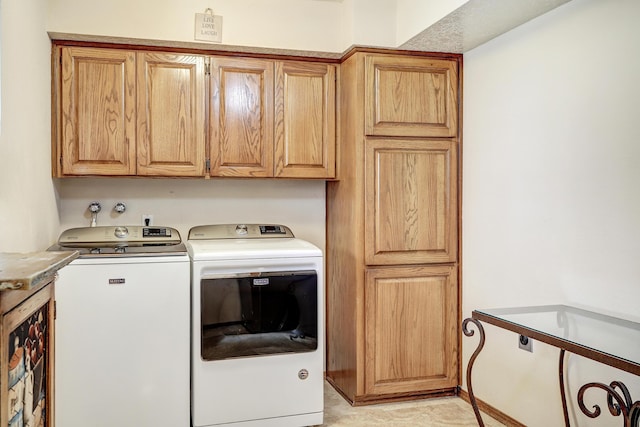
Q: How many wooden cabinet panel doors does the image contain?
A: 7